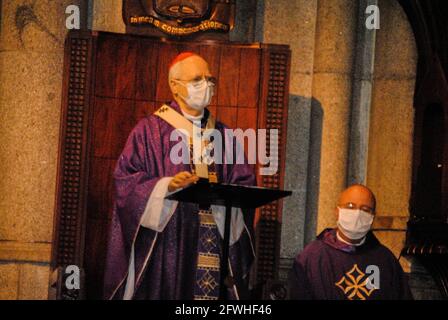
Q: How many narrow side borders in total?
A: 2